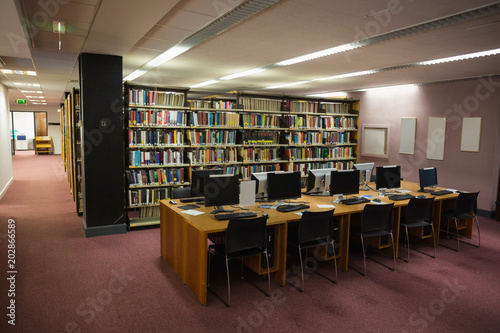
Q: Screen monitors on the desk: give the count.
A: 9